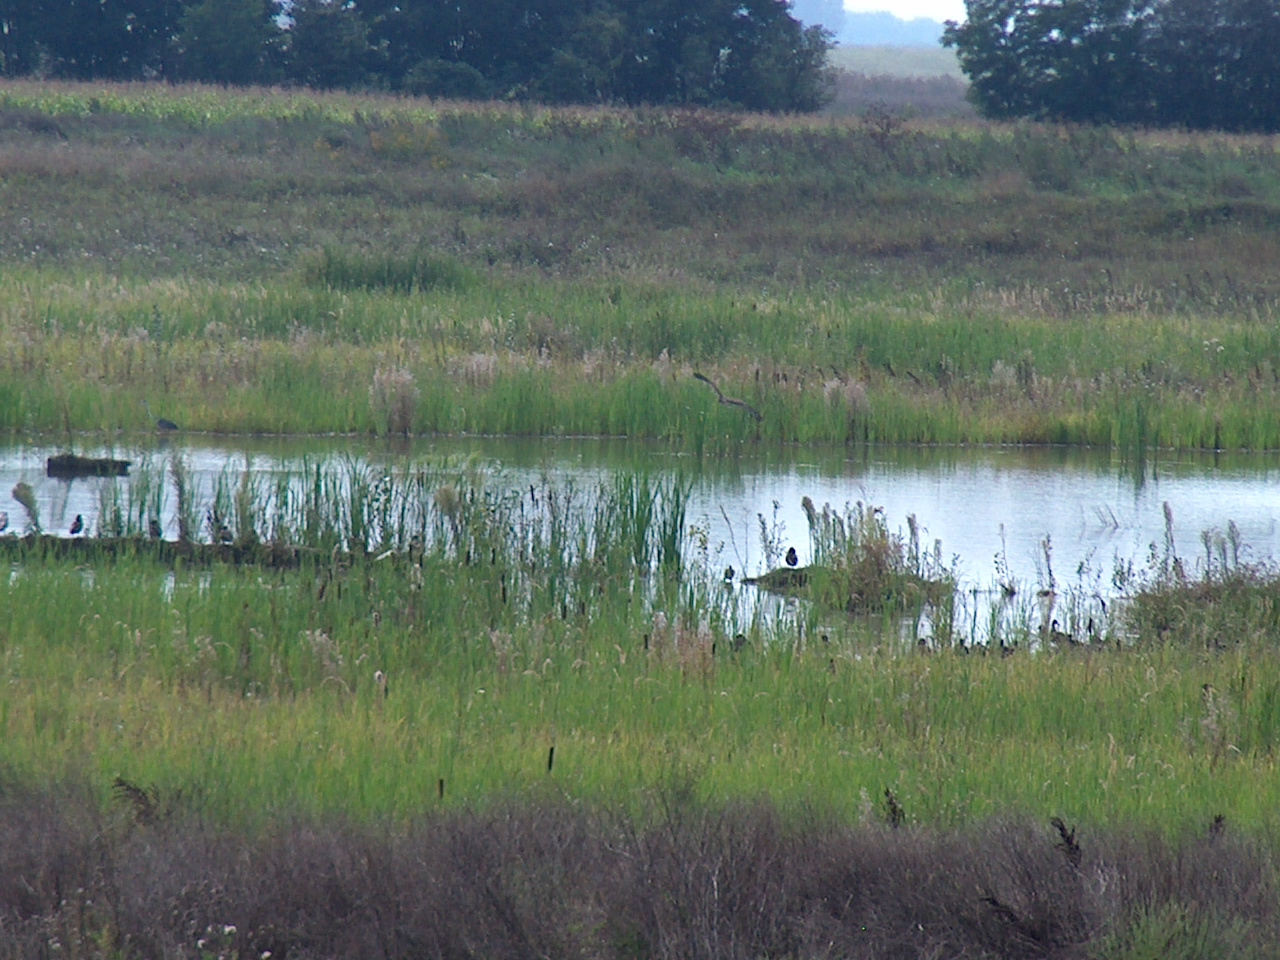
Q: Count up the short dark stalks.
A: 2